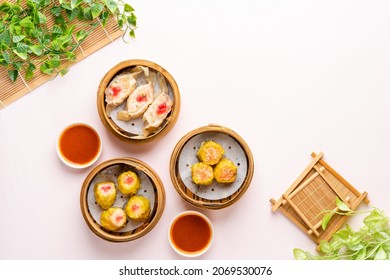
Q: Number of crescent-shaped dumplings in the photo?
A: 3